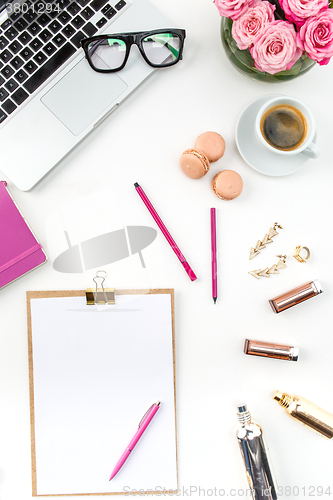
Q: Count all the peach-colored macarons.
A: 3